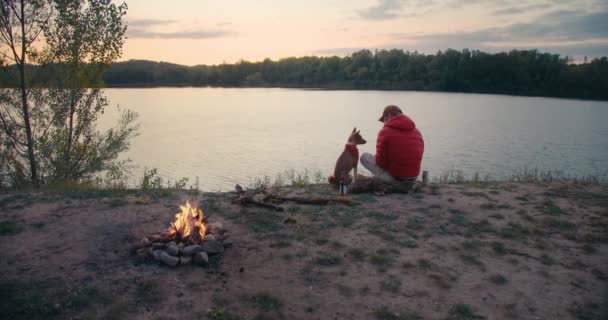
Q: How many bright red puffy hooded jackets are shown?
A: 1